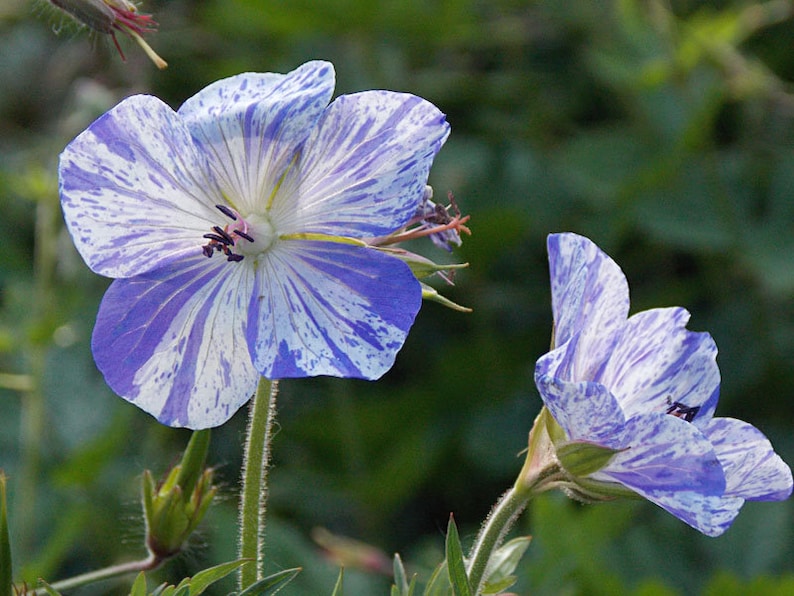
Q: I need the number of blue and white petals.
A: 10